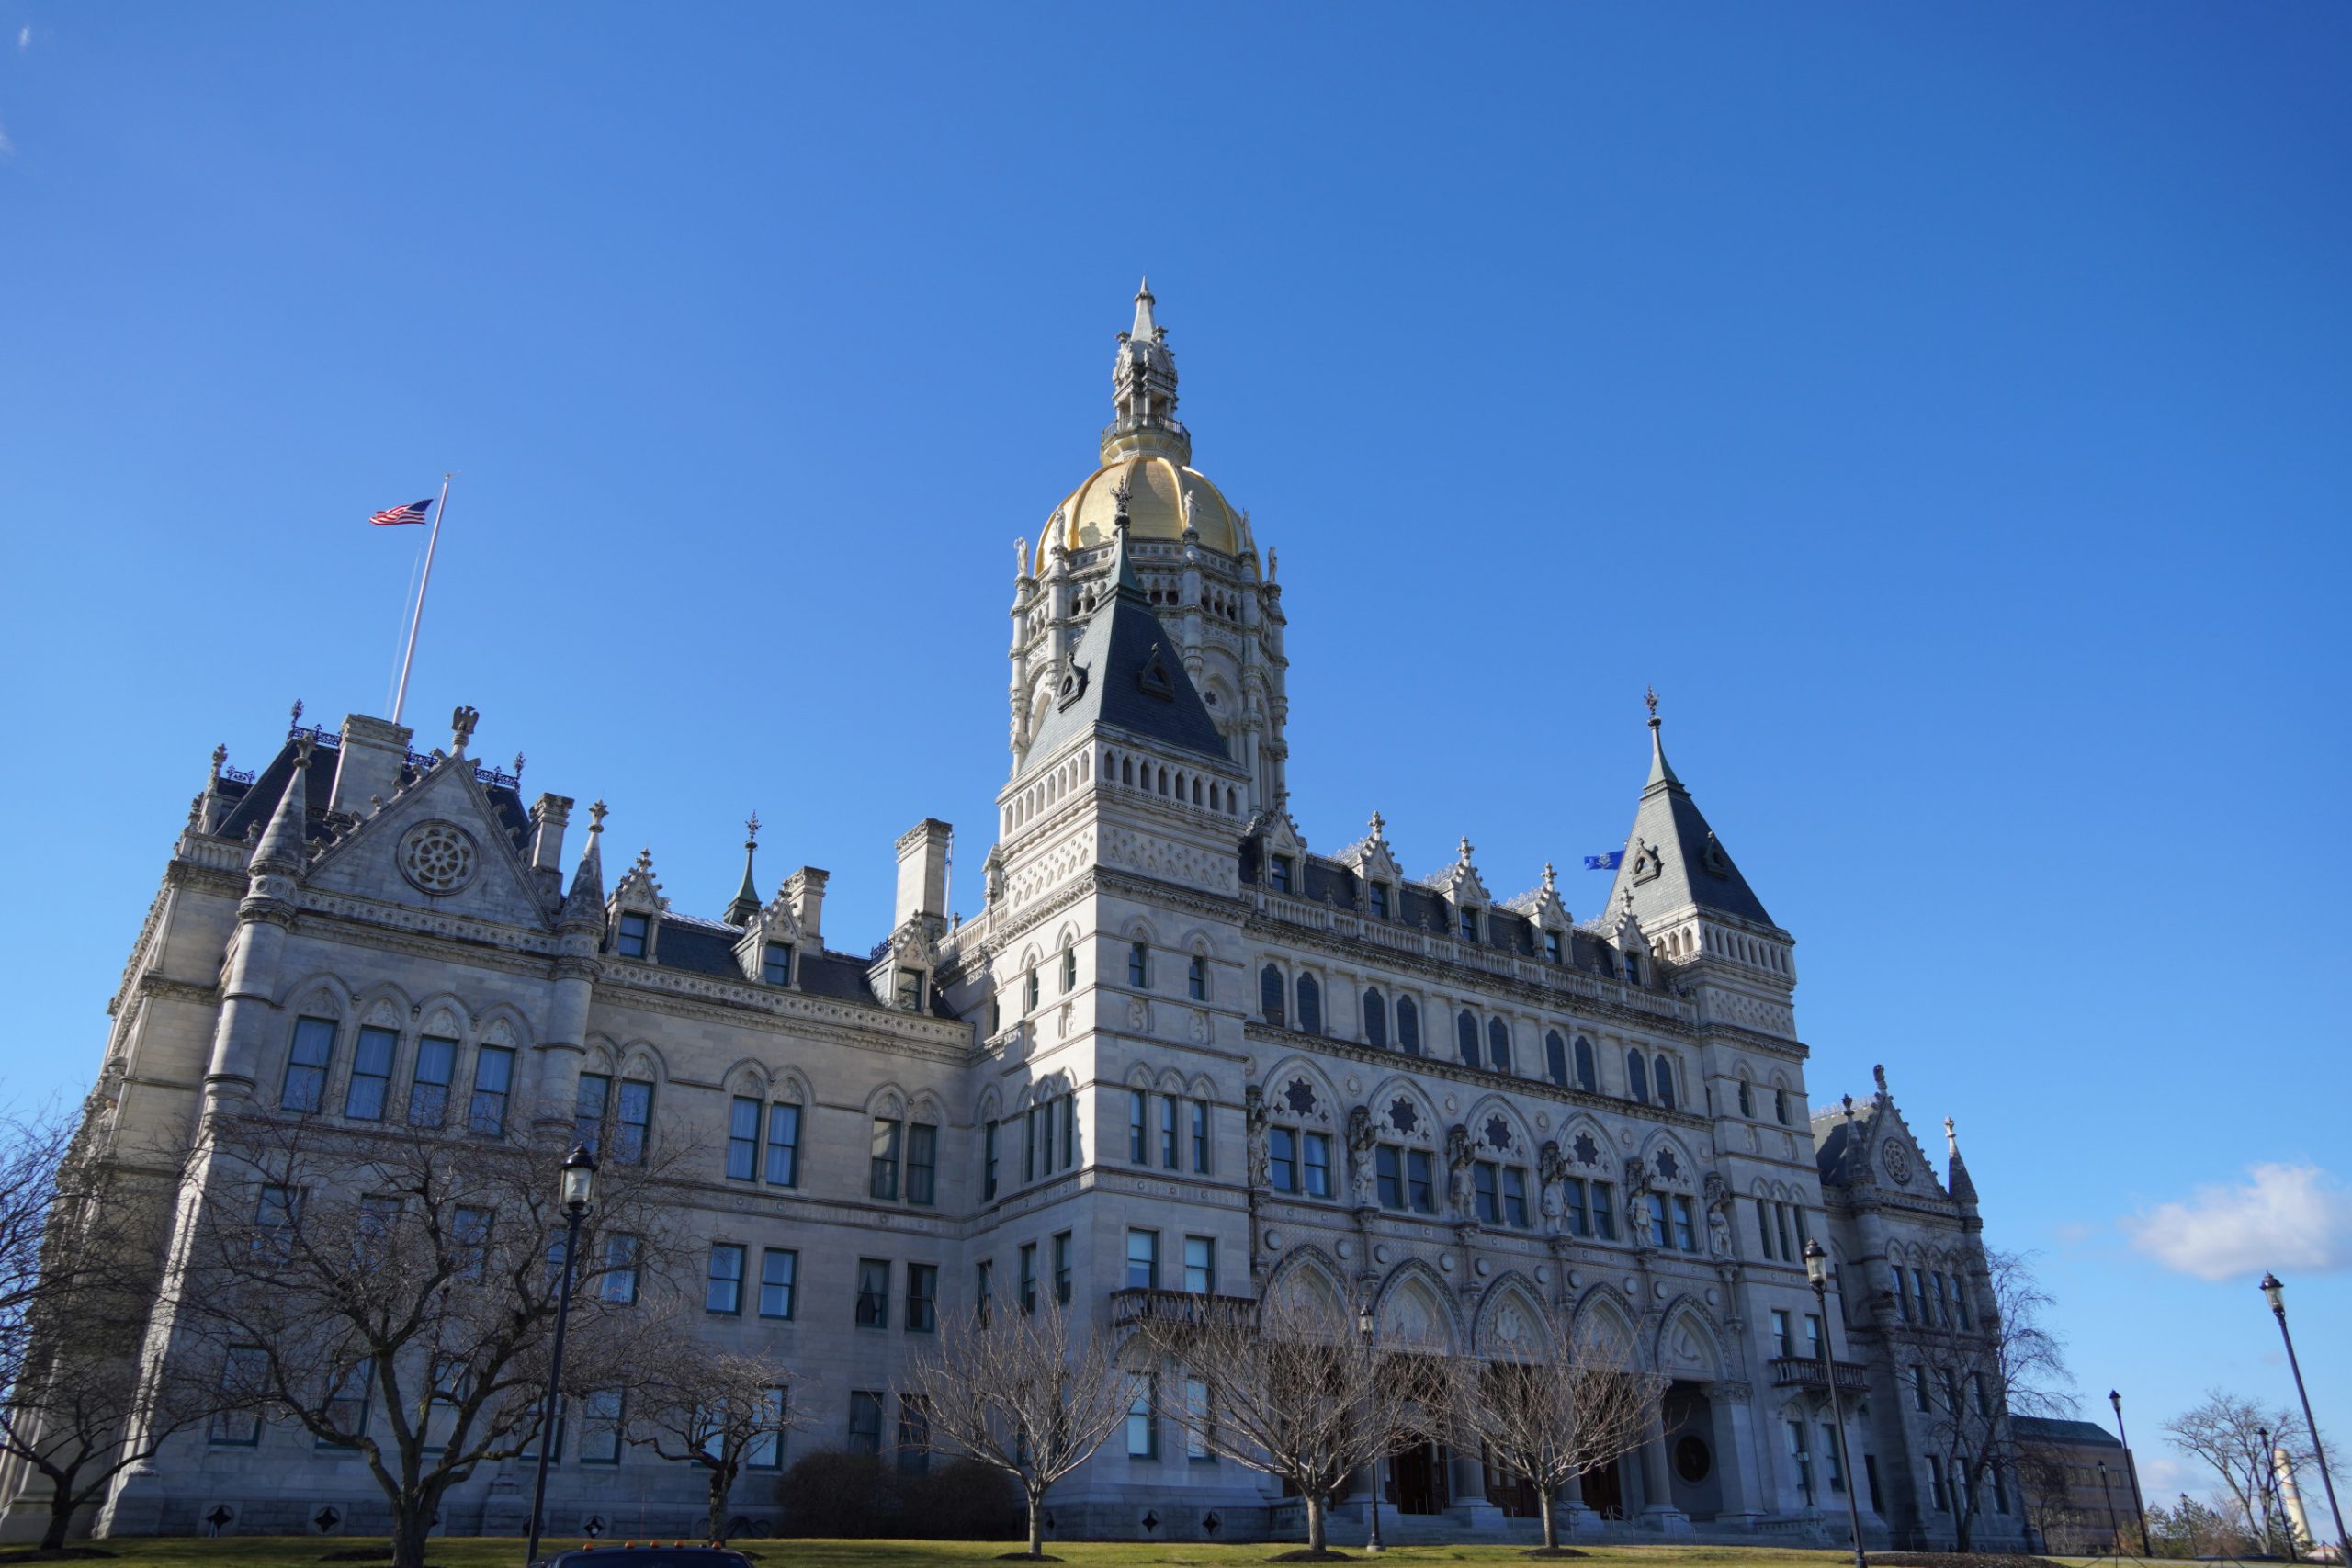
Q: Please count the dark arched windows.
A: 10